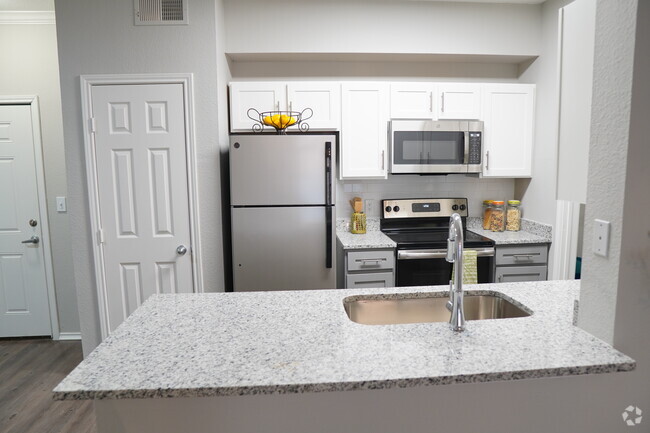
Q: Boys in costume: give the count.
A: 0